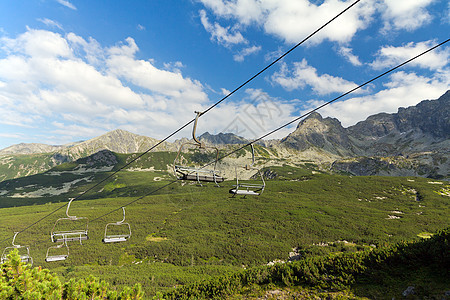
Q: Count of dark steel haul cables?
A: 2